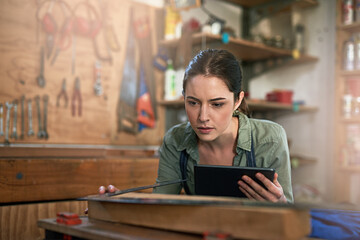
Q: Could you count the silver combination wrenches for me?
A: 7